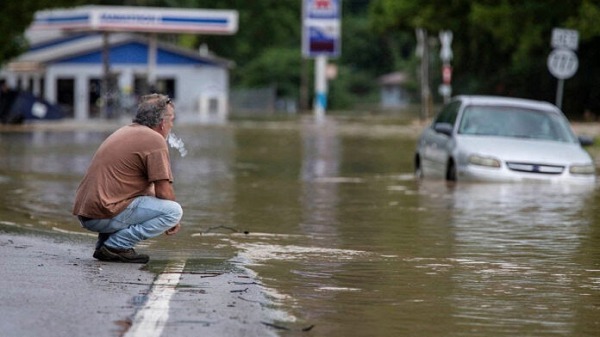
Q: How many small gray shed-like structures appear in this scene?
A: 1